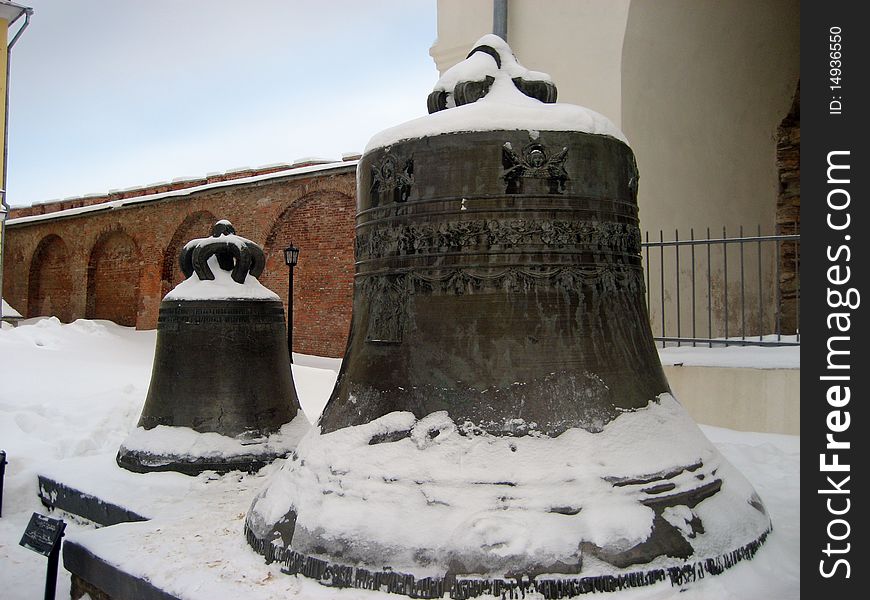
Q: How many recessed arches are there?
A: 4